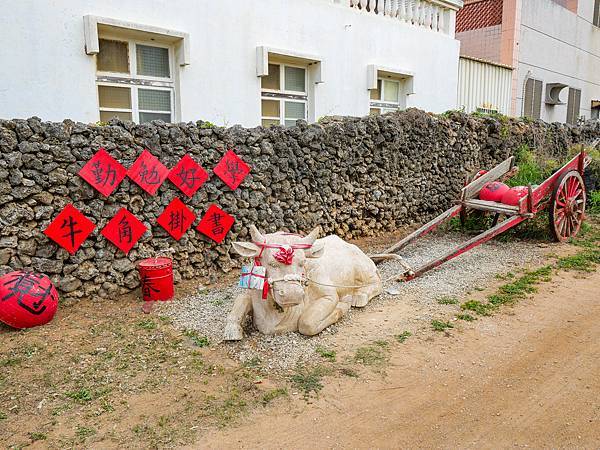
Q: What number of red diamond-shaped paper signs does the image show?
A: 8